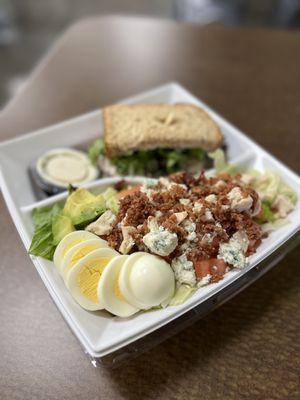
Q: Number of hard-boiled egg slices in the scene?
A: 6